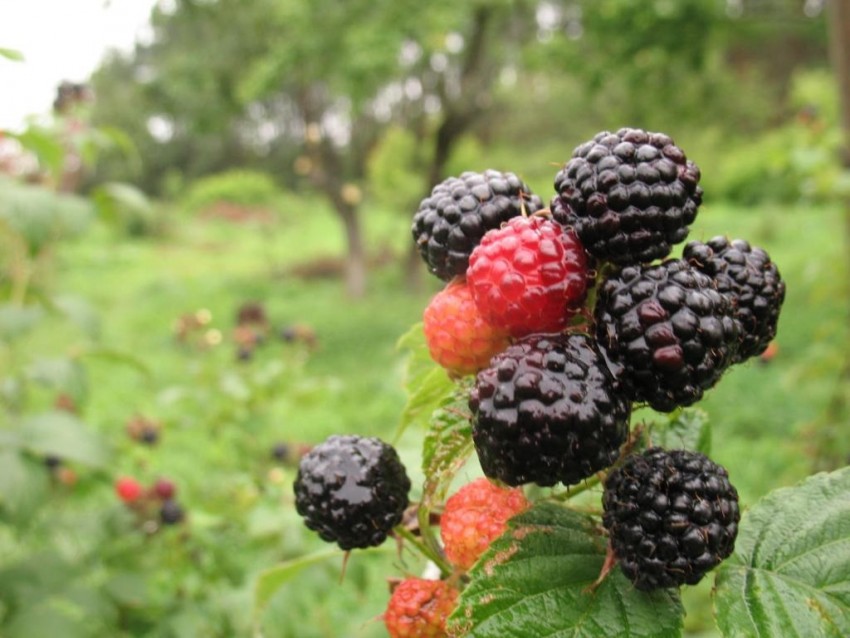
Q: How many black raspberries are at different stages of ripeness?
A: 11